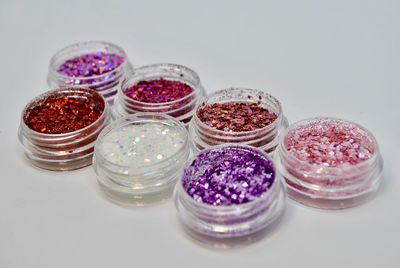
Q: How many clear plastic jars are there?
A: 7